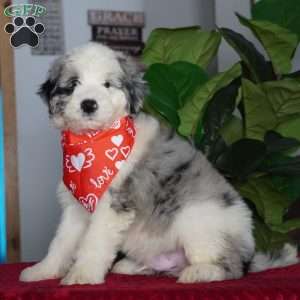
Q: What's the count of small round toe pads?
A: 4